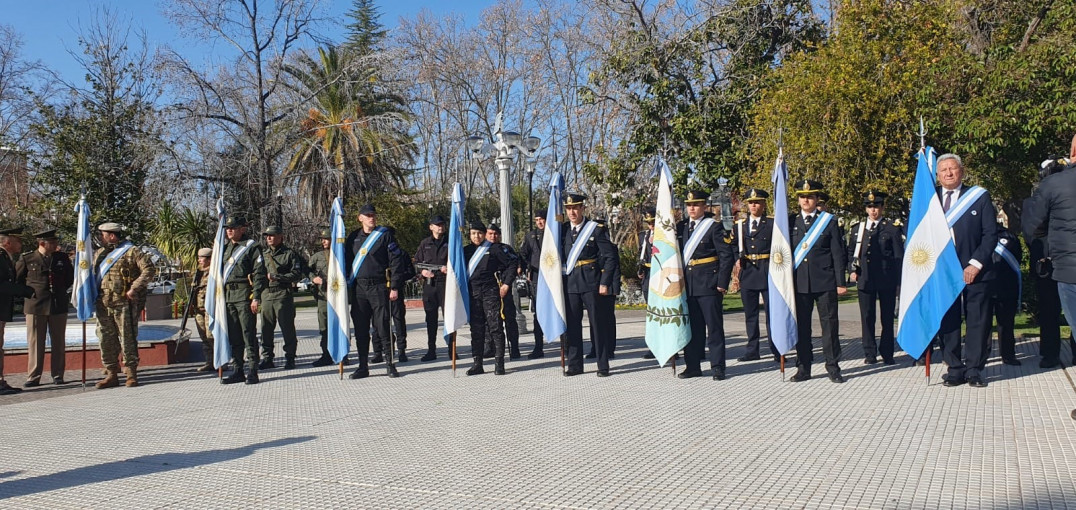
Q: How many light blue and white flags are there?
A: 7